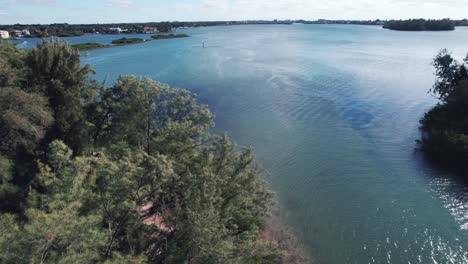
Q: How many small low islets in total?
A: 3